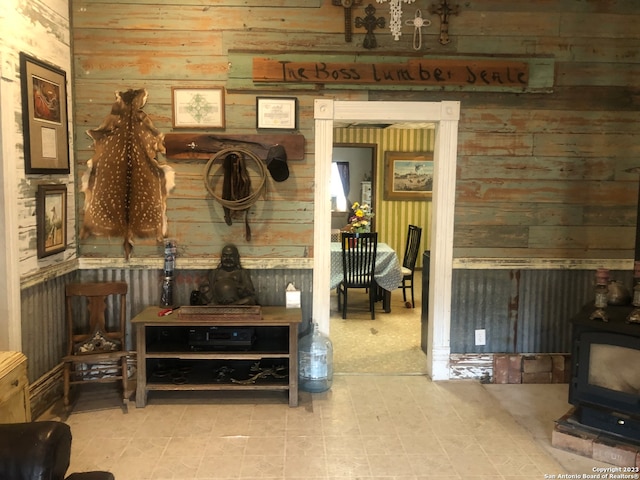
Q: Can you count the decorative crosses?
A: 5